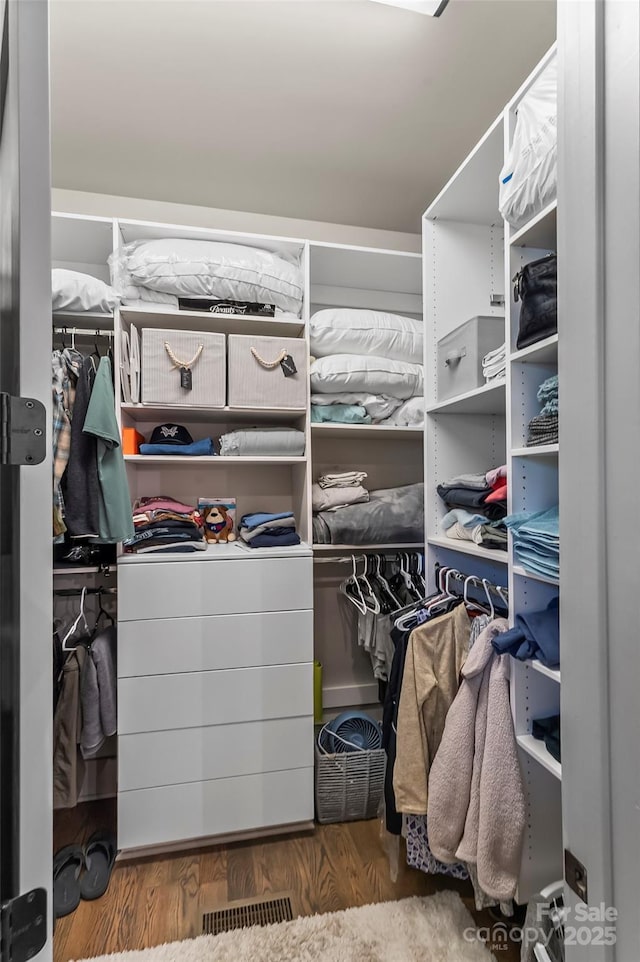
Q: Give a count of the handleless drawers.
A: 5